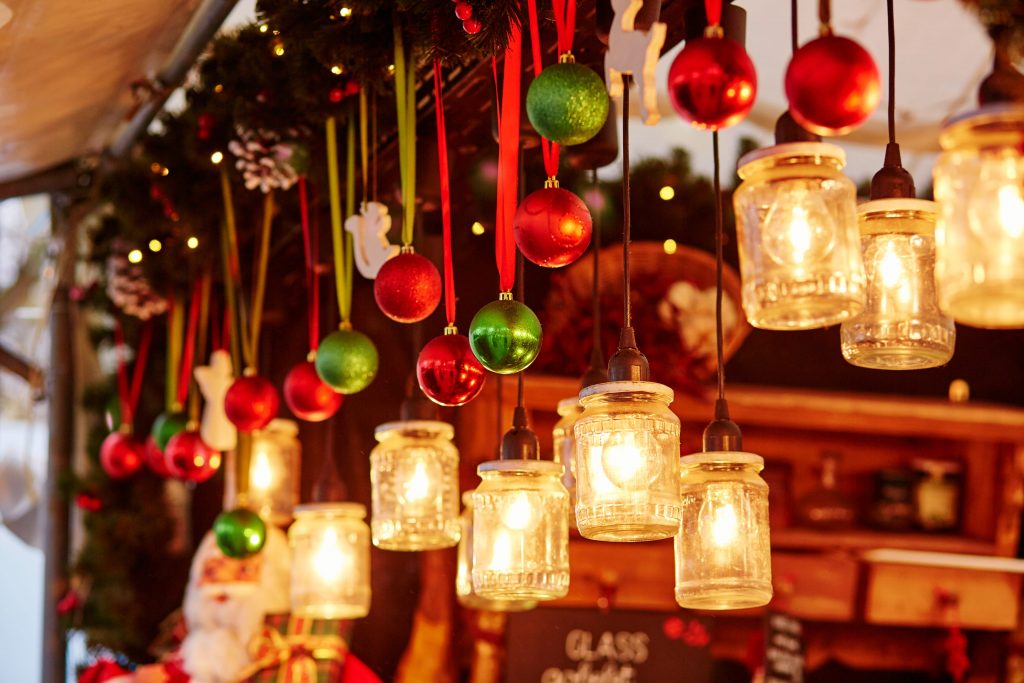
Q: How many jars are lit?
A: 11